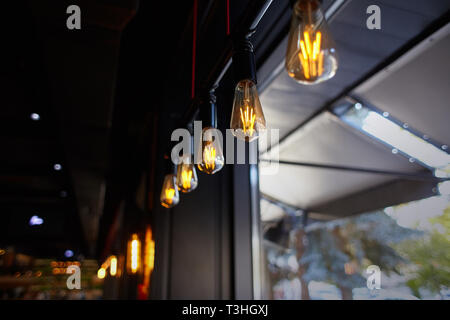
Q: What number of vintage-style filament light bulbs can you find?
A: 5